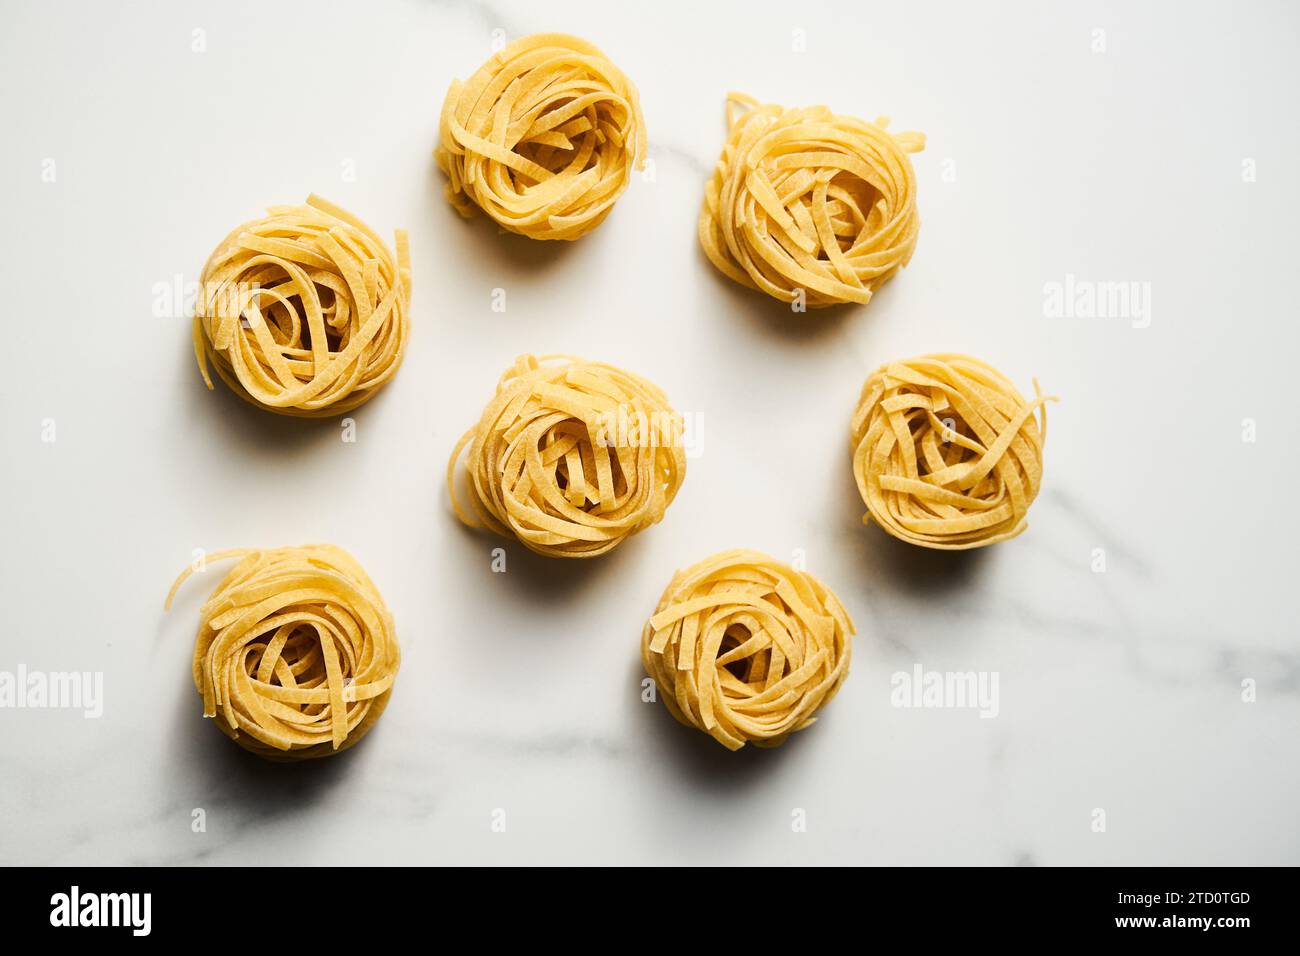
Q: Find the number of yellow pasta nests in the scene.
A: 7